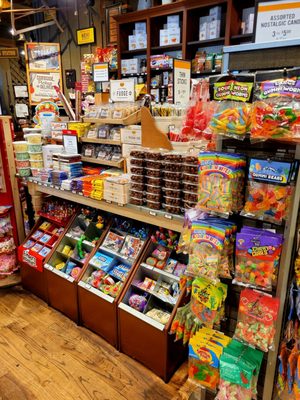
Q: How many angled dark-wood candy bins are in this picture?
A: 4